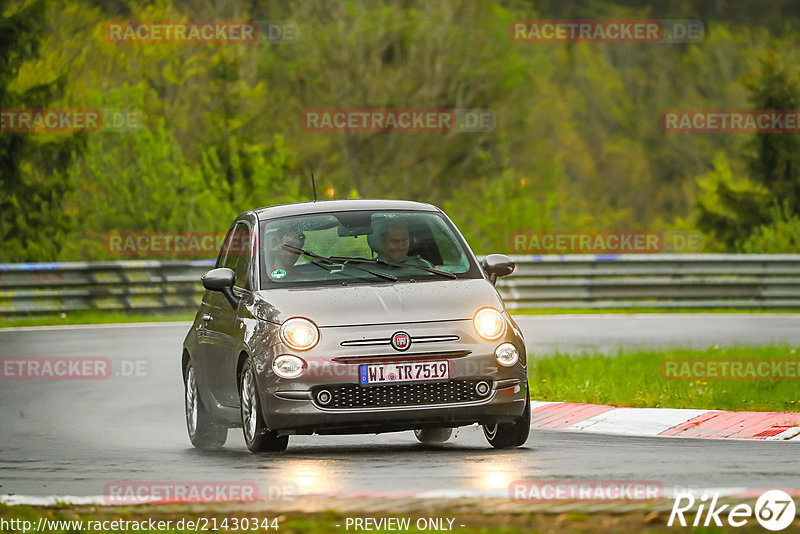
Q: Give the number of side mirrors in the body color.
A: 2